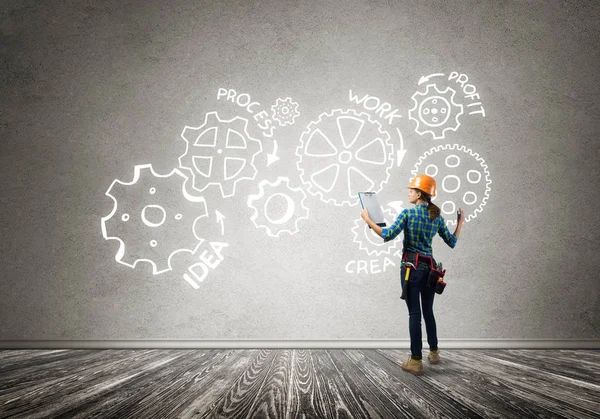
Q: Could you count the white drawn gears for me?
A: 8